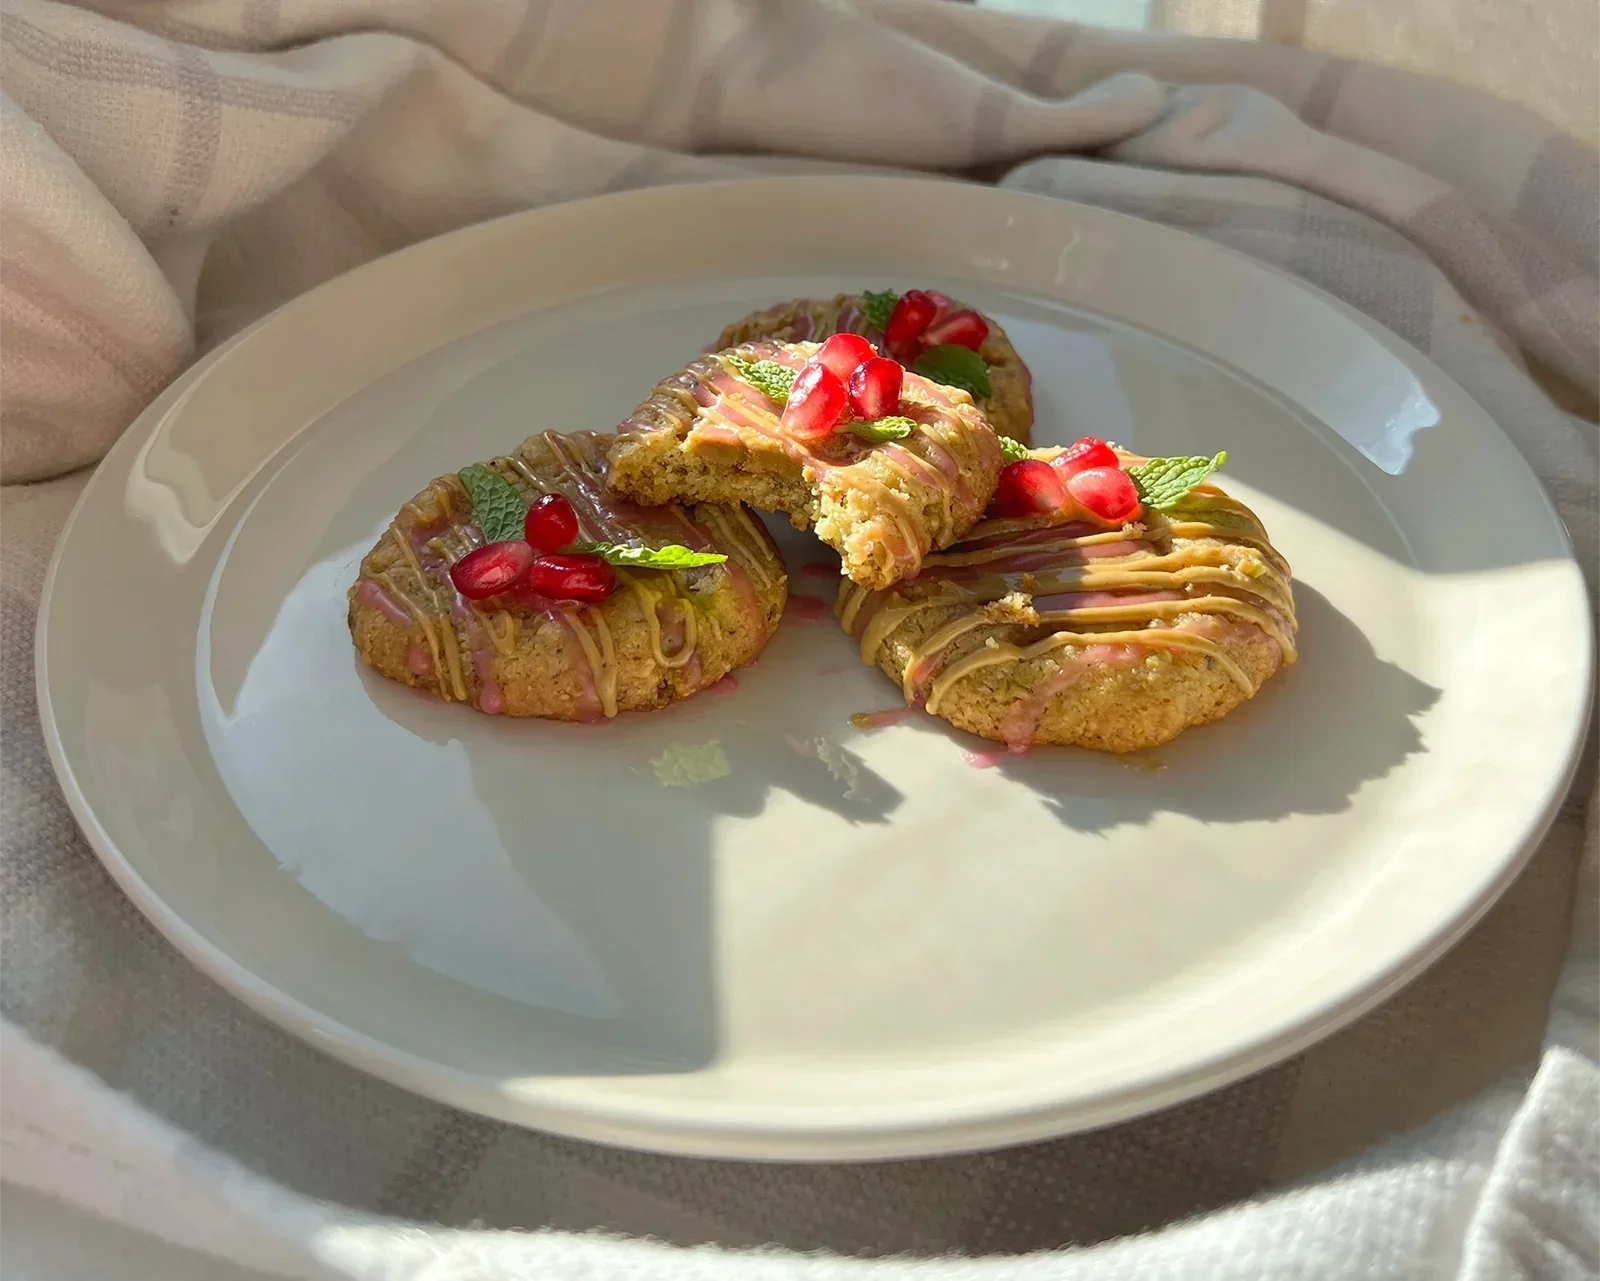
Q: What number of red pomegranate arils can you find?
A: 12